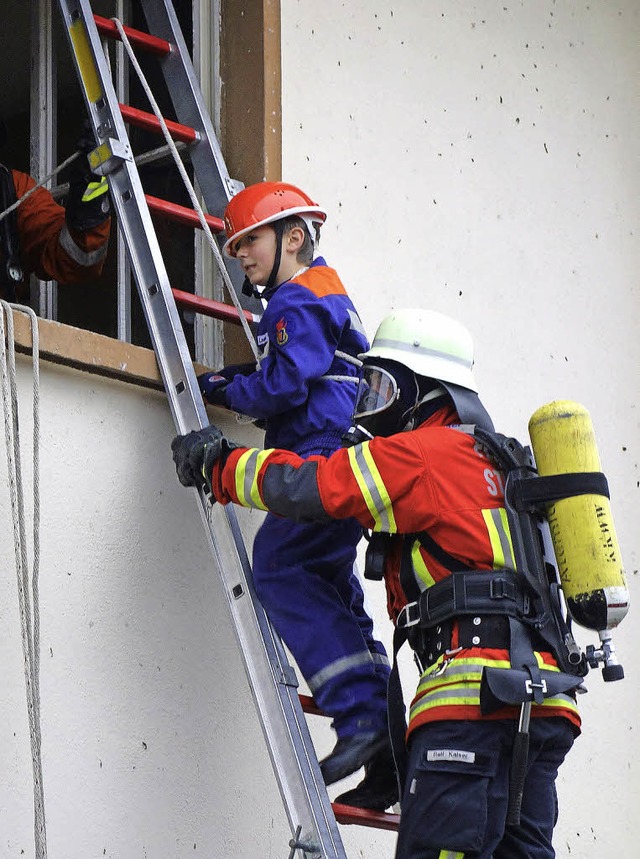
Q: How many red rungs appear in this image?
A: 6